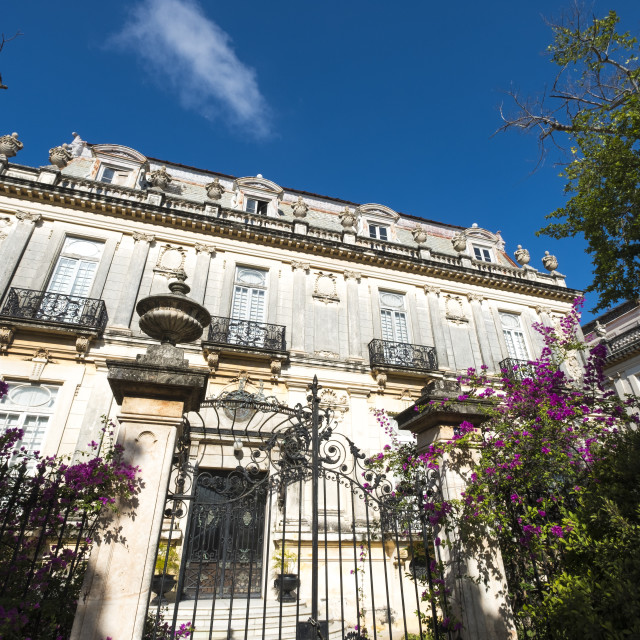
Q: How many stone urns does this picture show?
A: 11